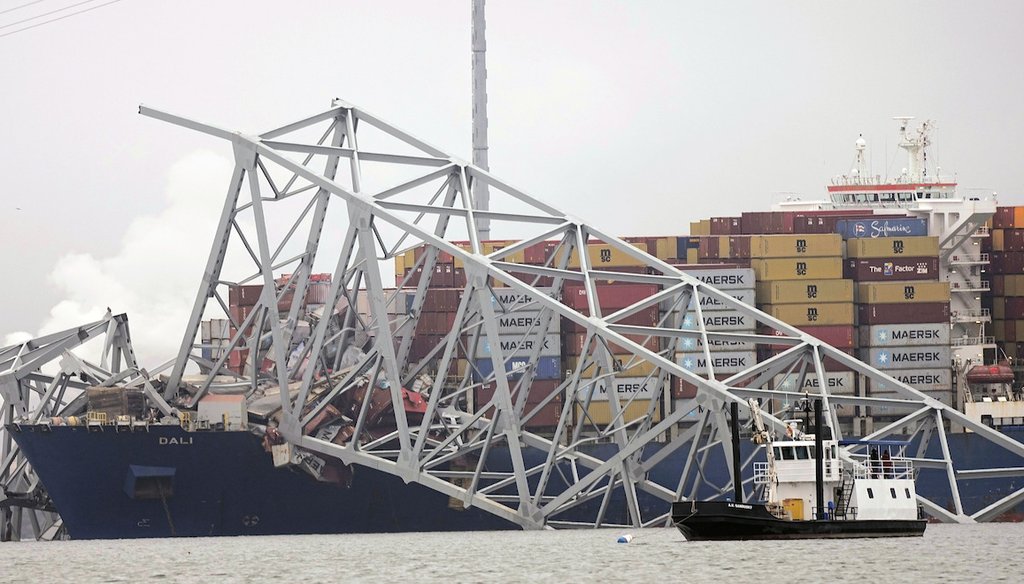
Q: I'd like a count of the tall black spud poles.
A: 2